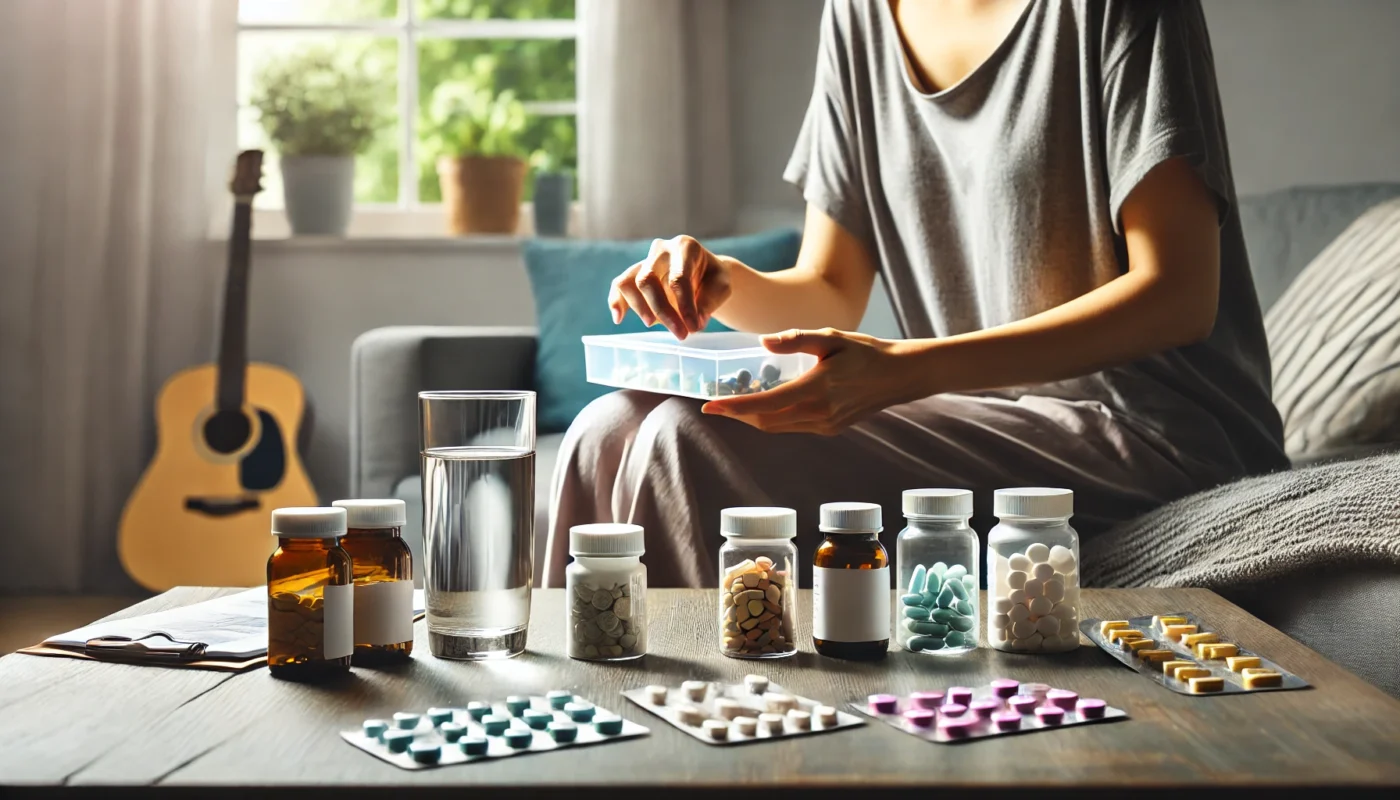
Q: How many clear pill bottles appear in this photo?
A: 4